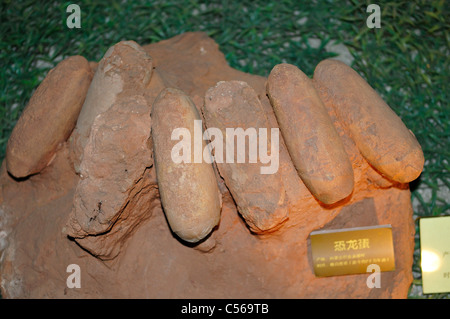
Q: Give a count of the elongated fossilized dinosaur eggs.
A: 6